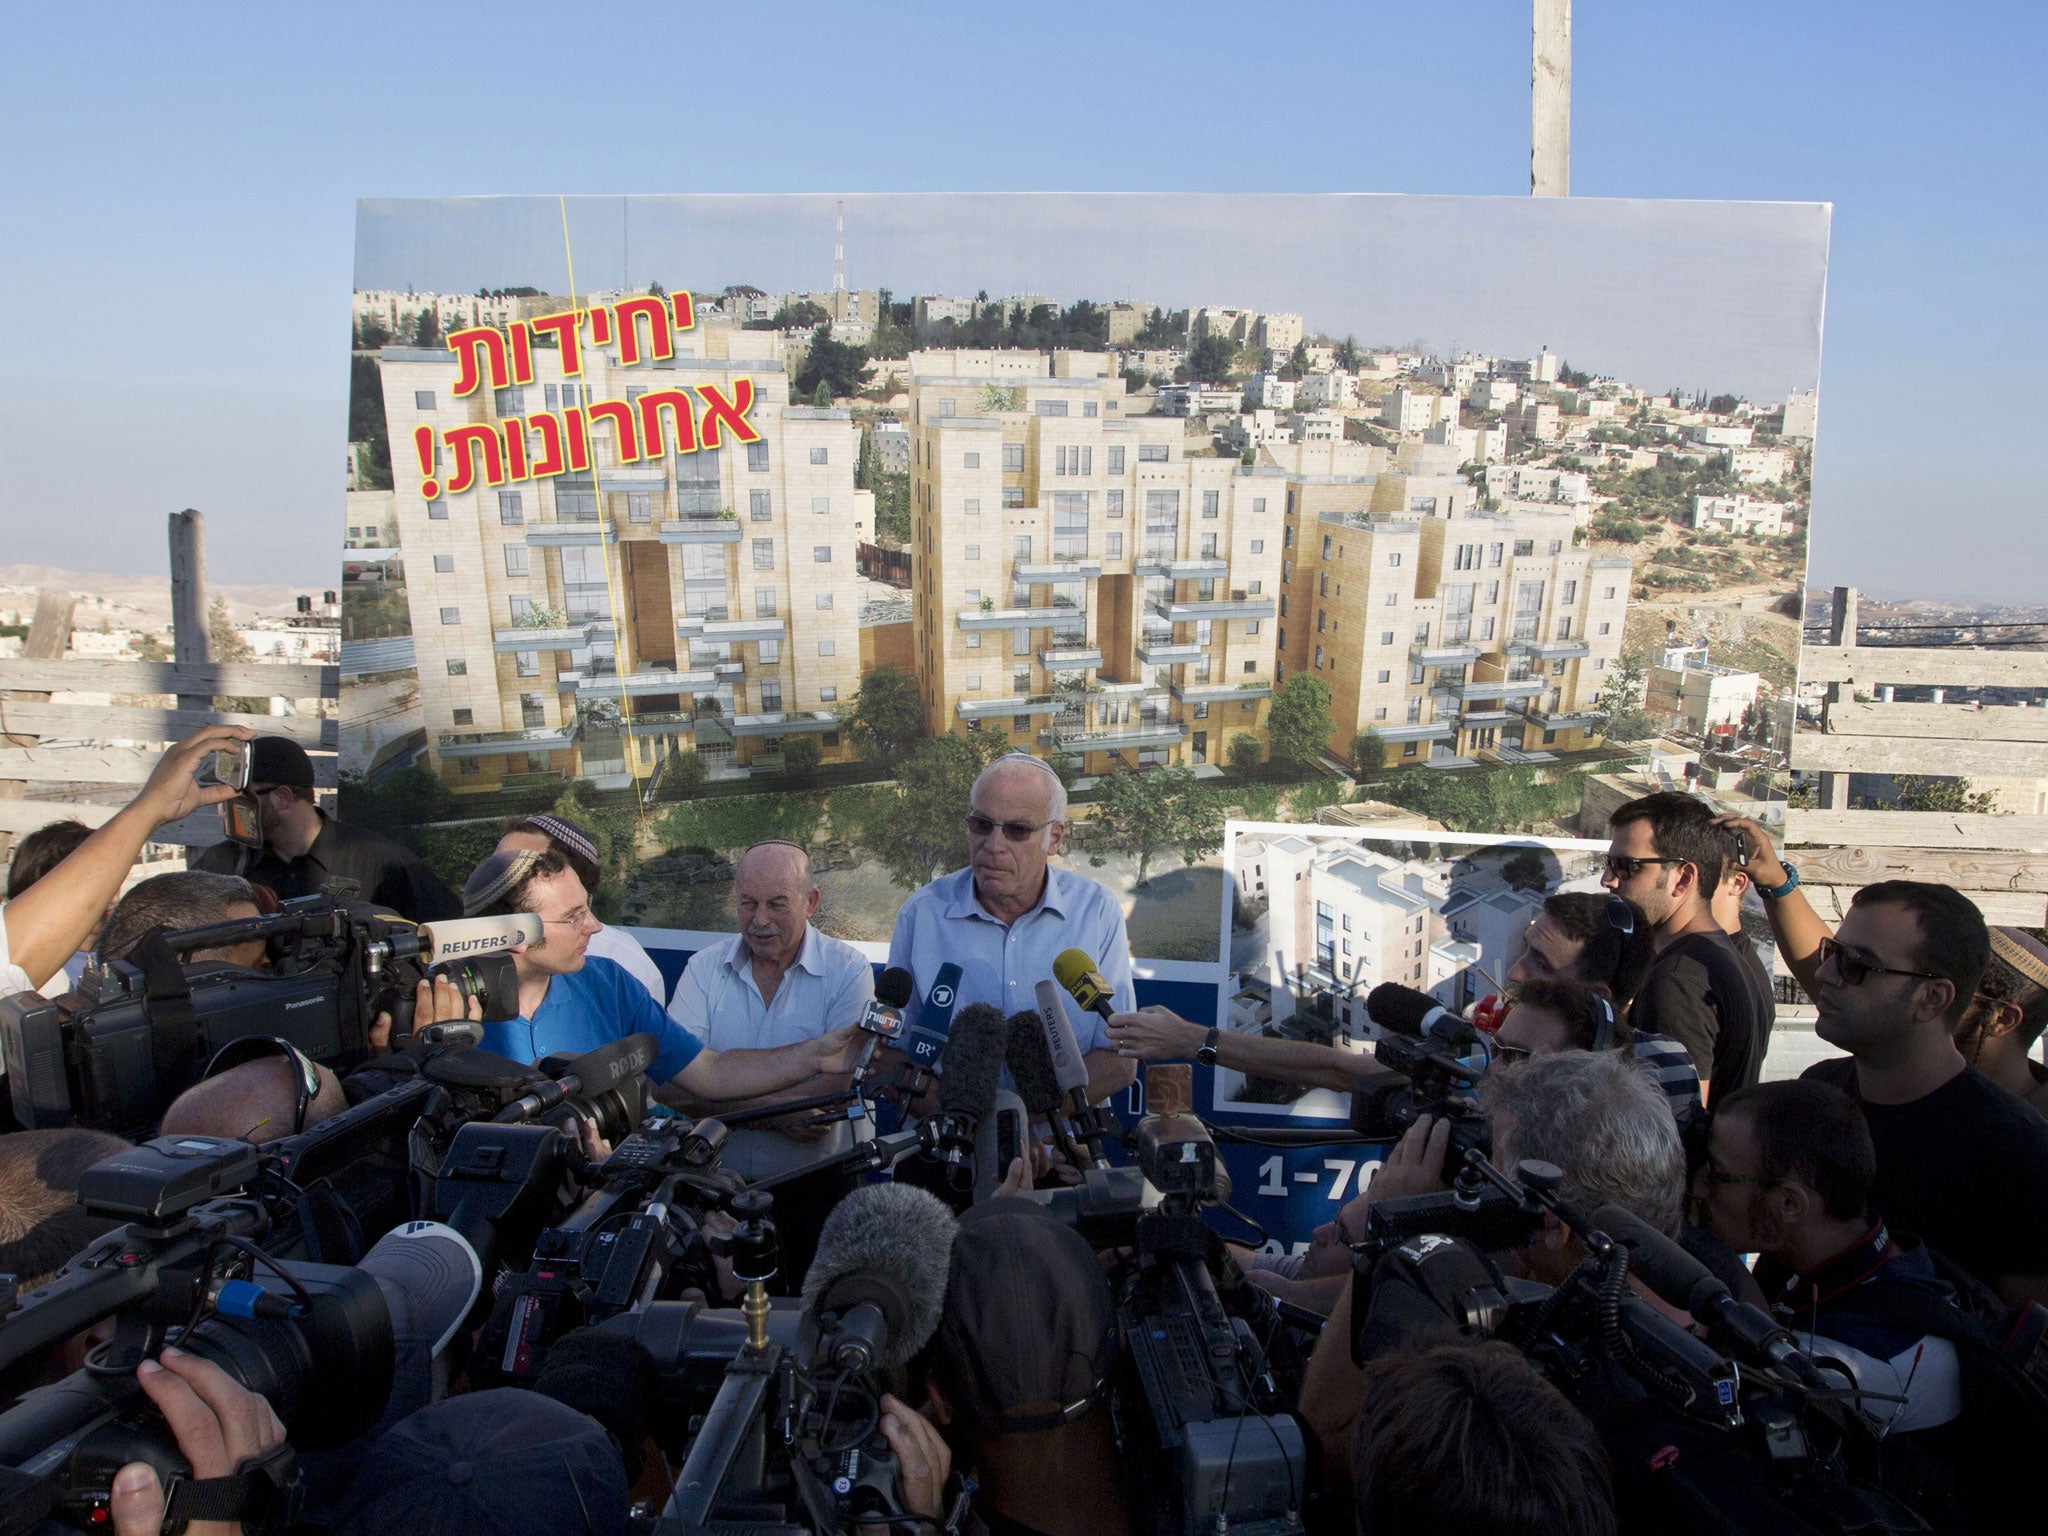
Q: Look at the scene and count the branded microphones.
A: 6